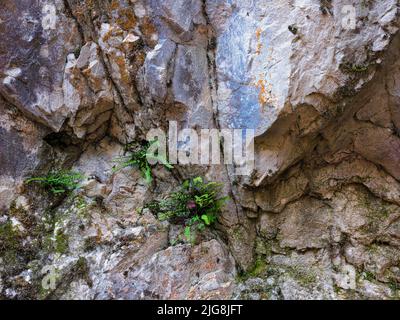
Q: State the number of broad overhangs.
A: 1